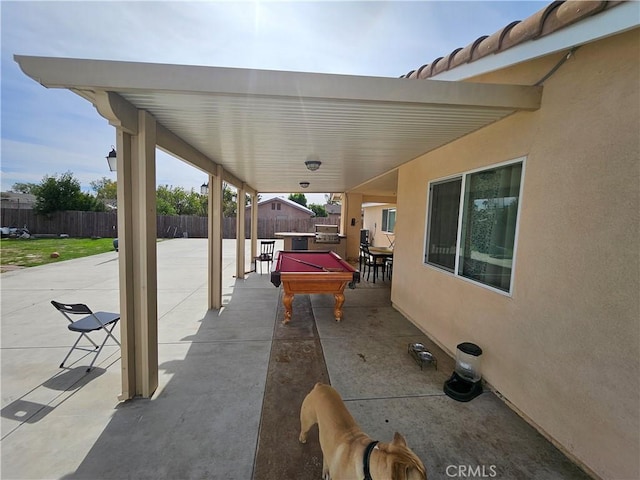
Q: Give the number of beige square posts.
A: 4